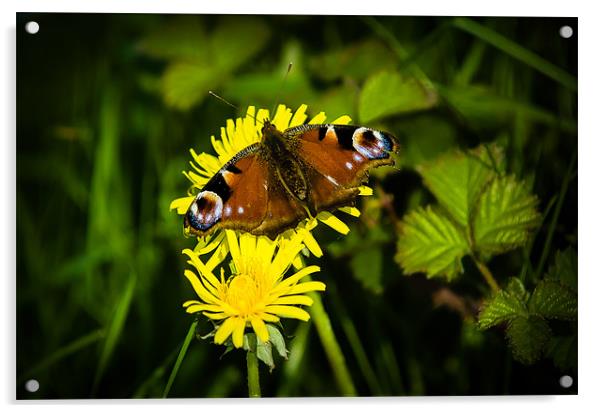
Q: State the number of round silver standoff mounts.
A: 4